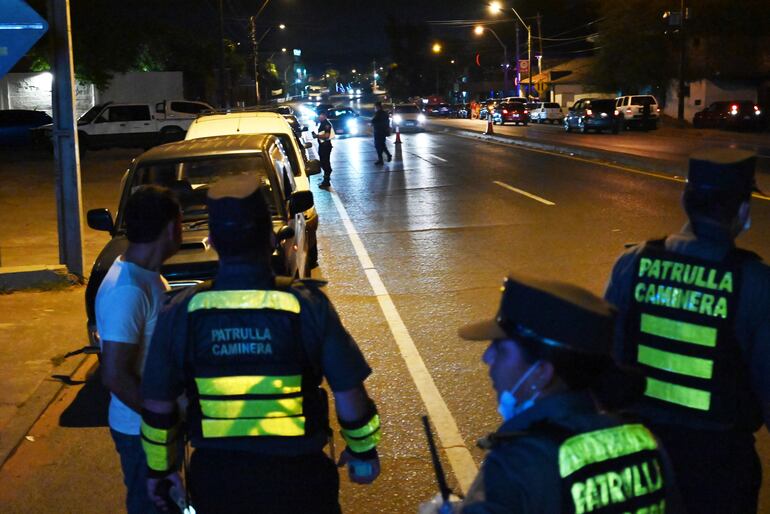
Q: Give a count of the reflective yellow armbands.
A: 2